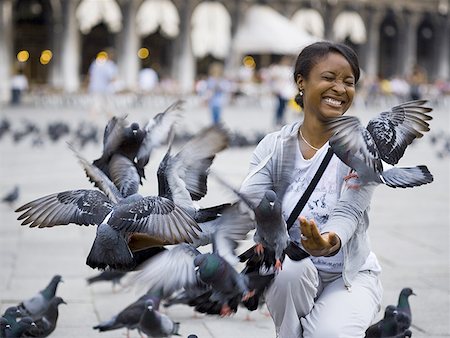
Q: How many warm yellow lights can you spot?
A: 5